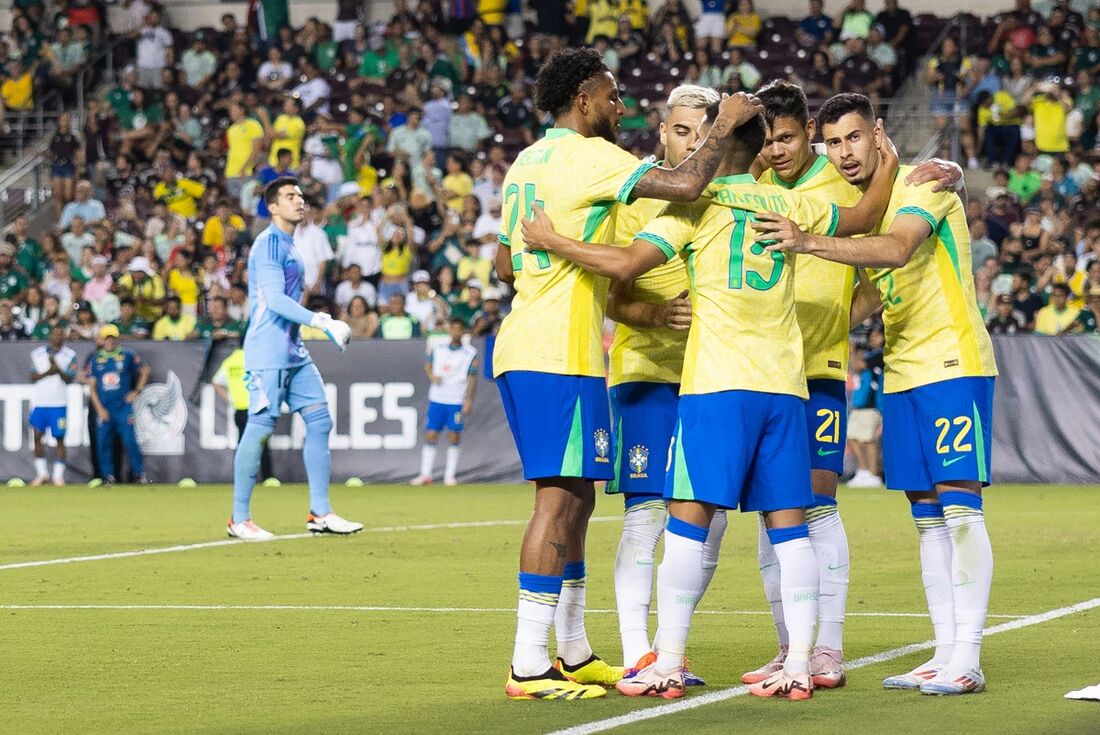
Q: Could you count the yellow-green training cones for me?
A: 5